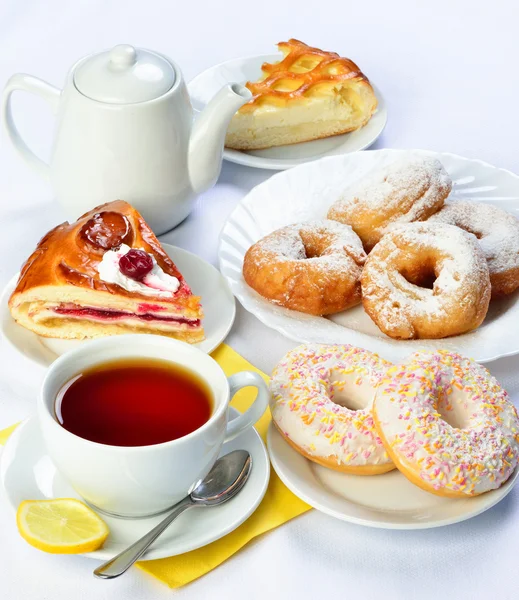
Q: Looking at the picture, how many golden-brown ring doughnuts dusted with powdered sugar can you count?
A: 4